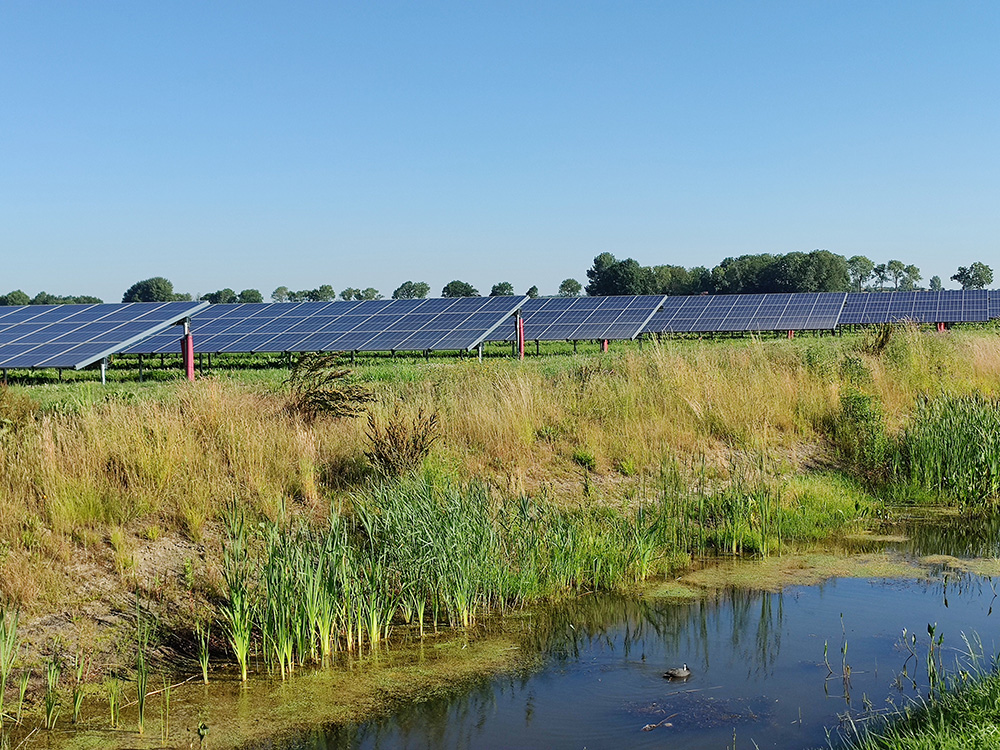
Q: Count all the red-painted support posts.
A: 5